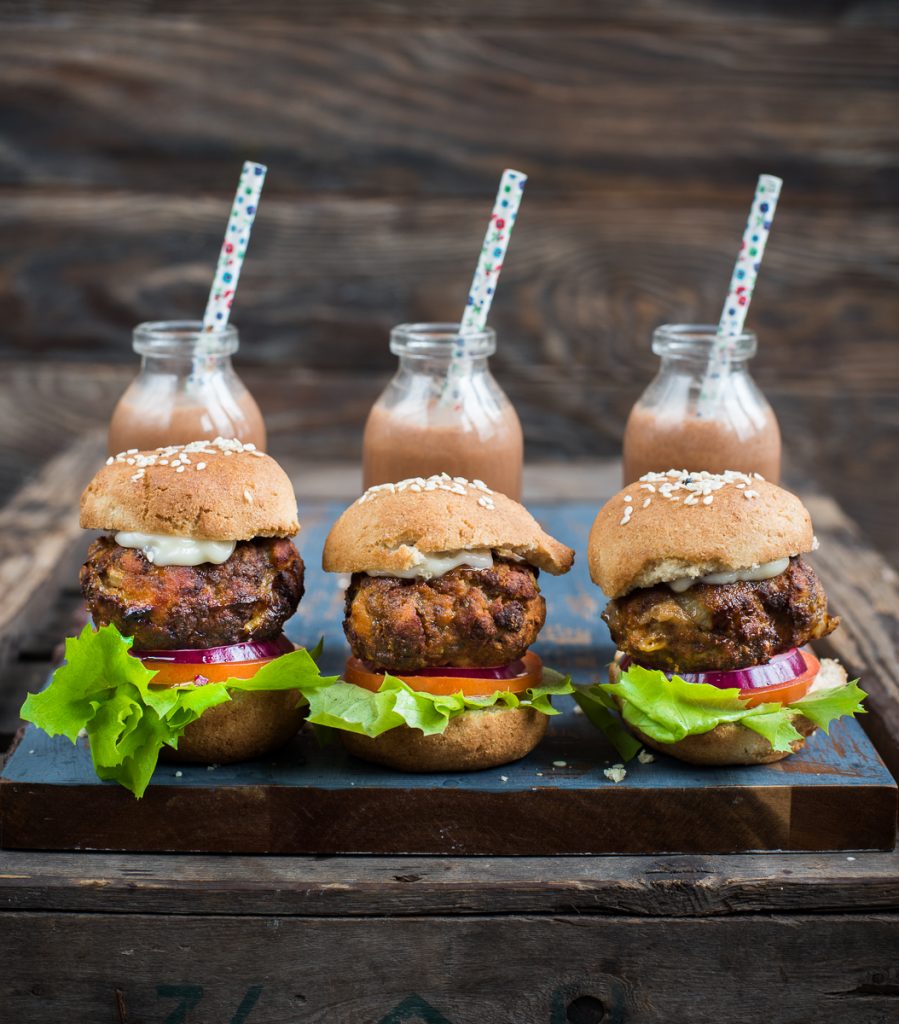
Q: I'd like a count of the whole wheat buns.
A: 3